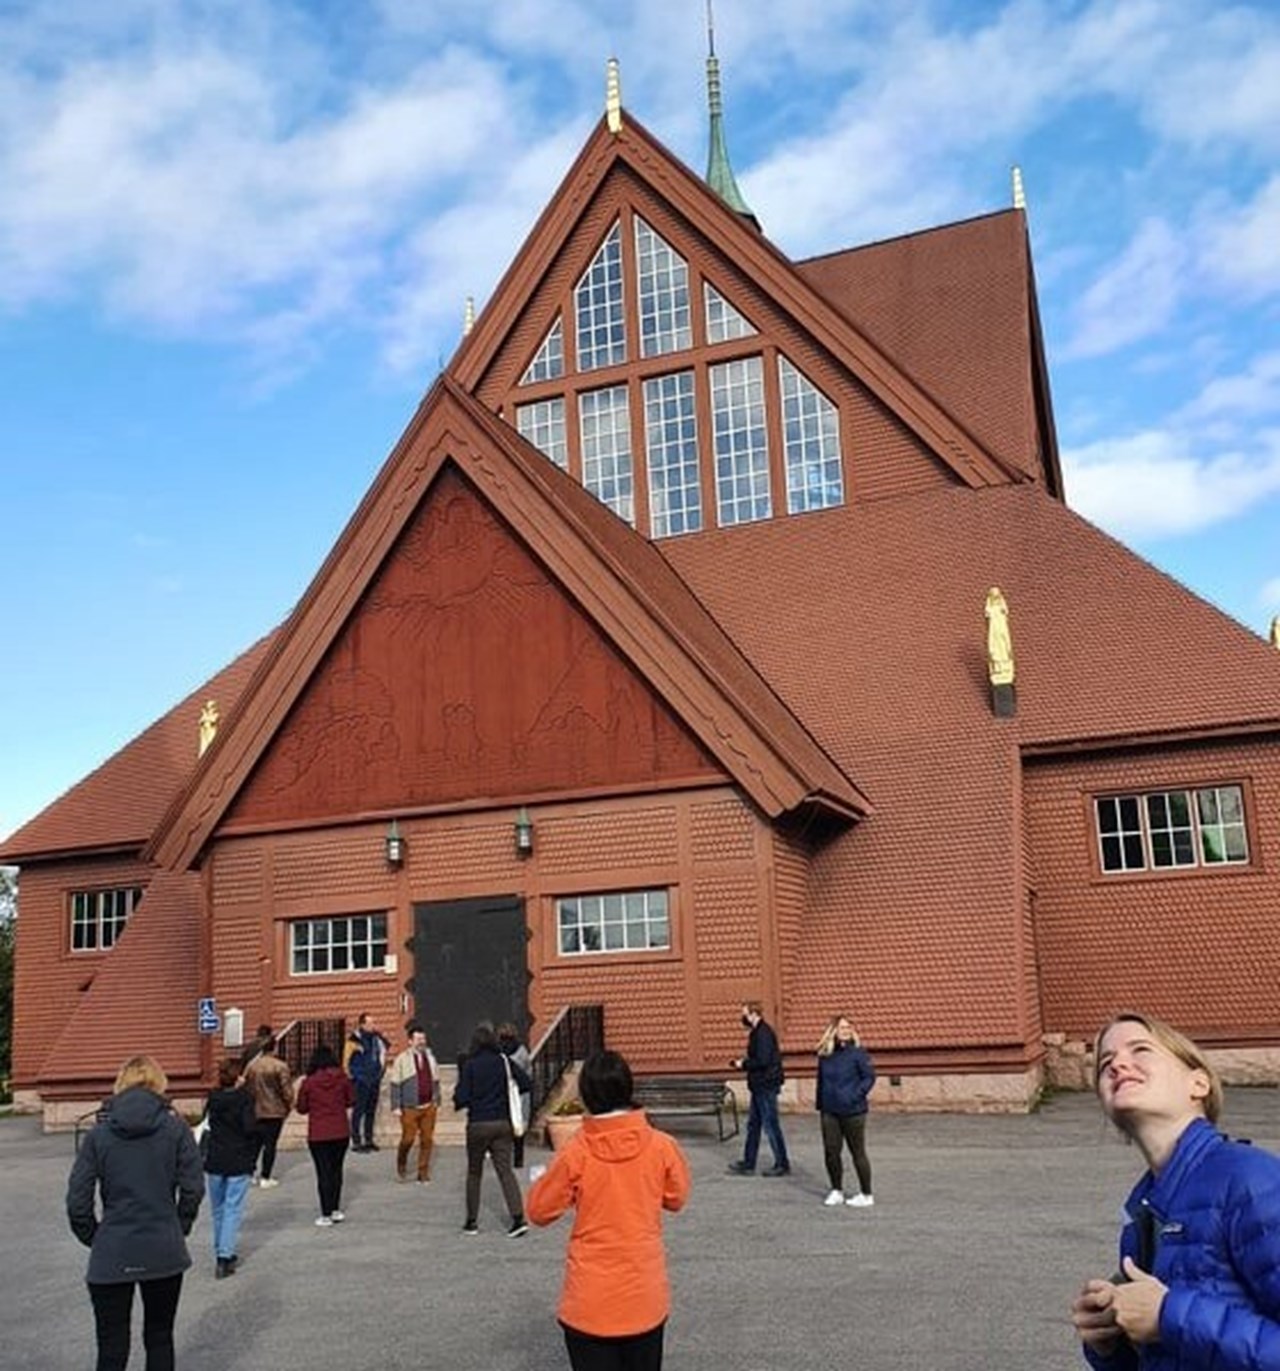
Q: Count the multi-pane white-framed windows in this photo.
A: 13